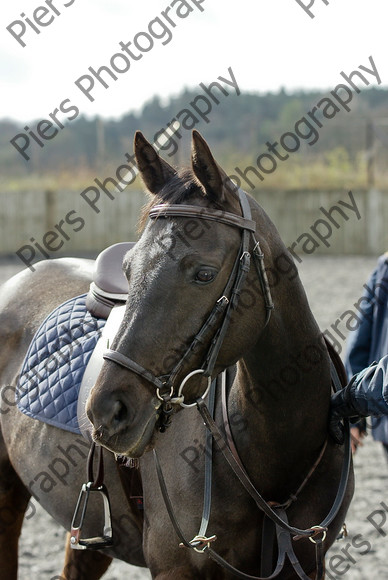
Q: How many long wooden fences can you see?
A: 1